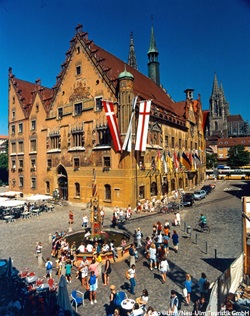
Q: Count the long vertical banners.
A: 3